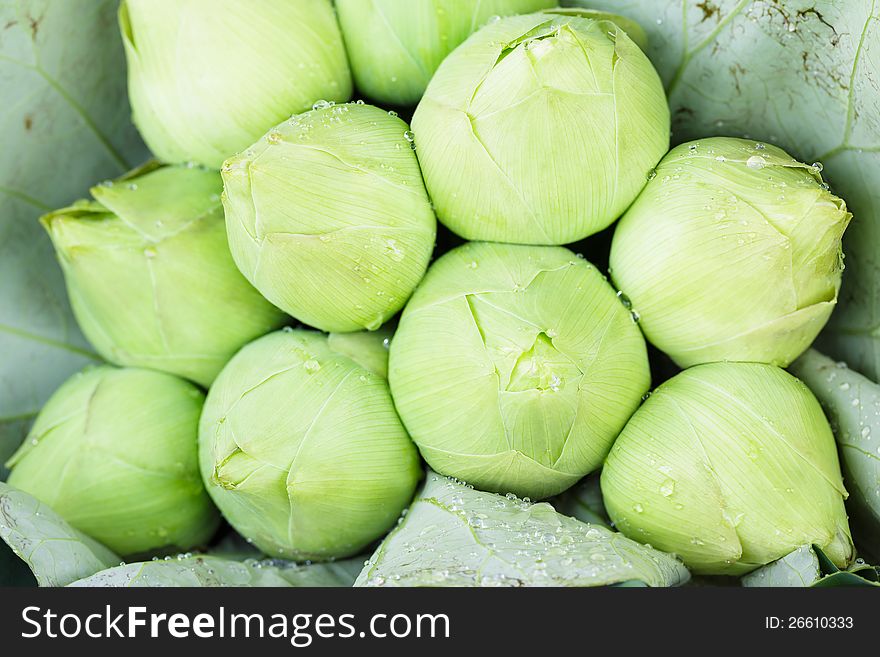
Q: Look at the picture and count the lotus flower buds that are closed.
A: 10